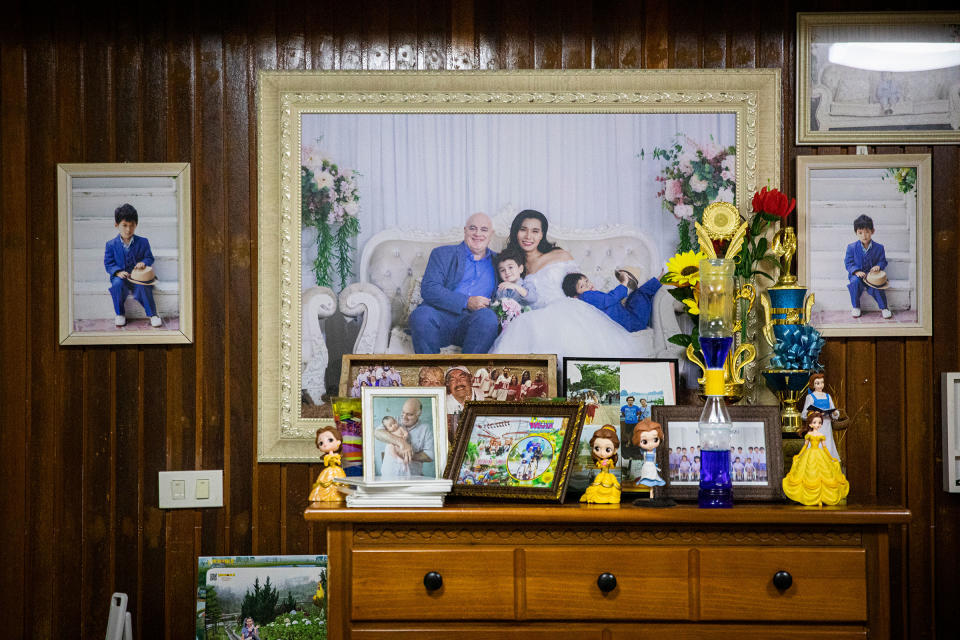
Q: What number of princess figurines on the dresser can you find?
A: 5